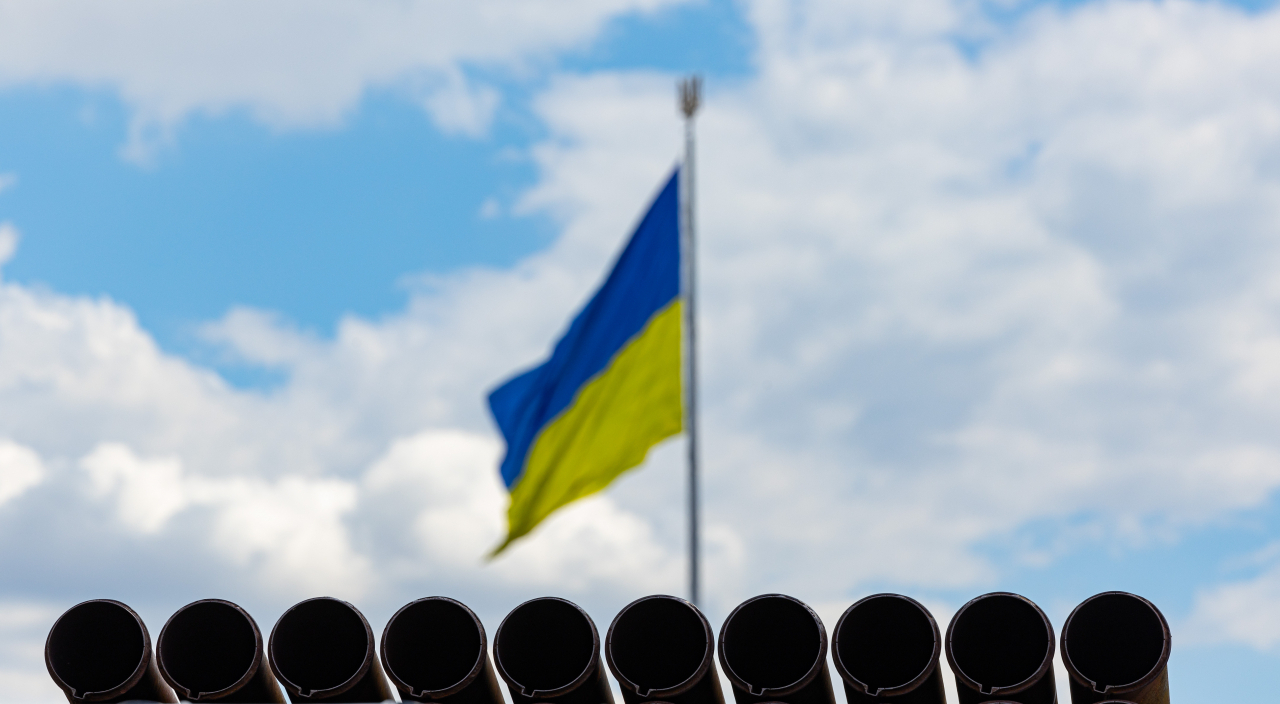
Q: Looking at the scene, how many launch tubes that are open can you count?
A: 10